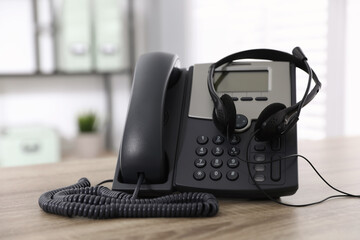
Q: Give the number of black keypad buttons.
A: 12